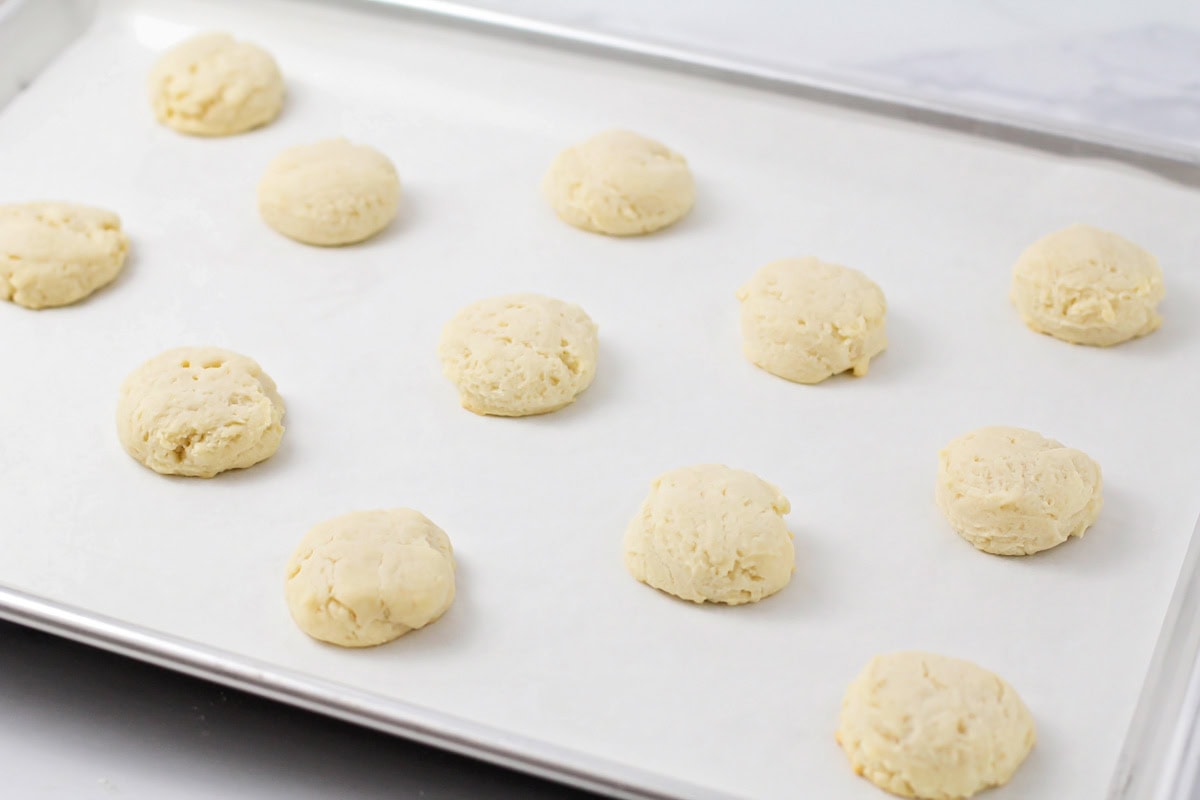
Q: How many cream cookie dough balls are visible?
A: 12